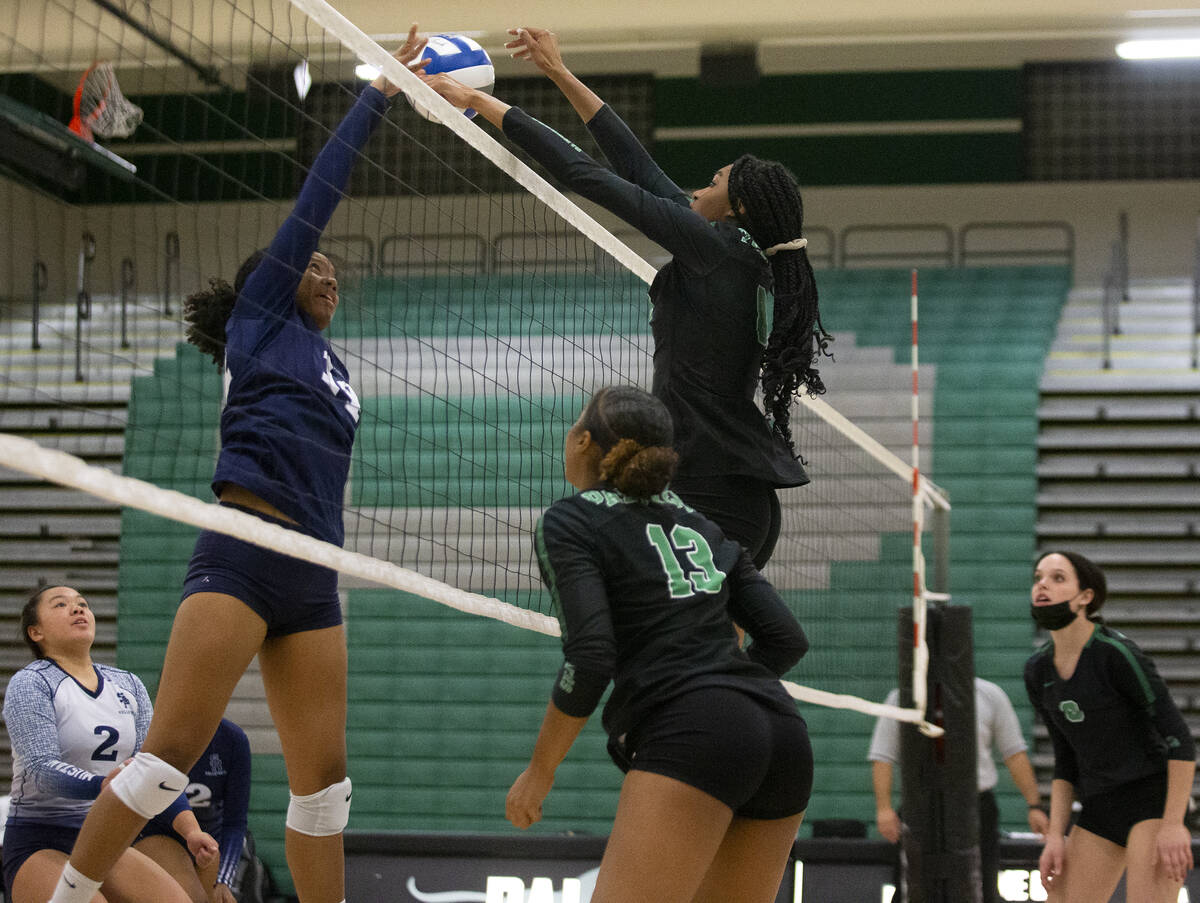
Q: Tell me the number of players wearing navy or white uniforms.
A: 3